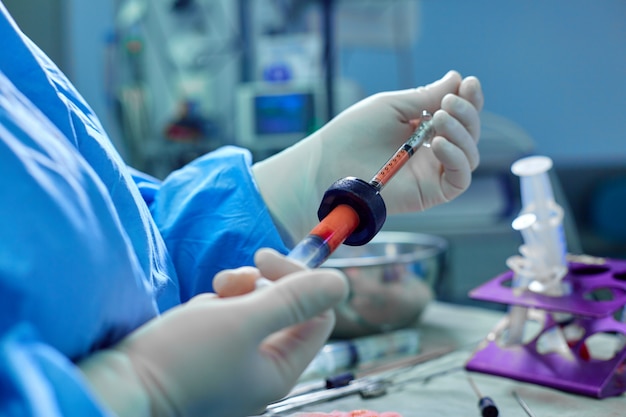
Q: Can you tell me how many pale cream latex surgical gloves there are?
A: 2